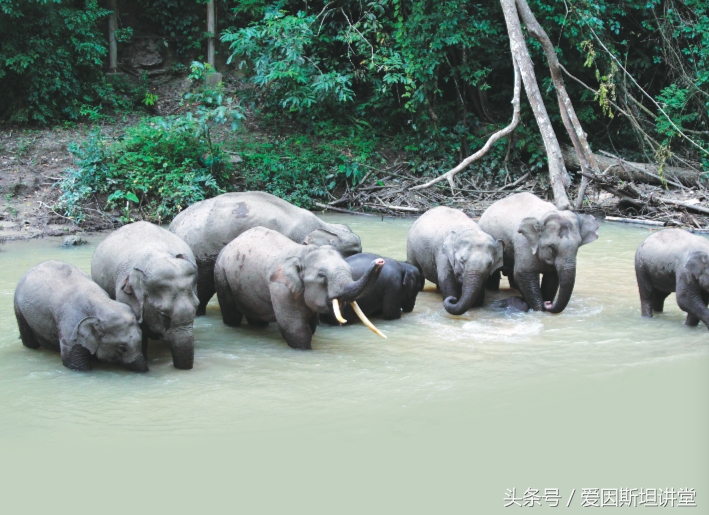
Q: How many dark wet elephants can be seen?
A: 1